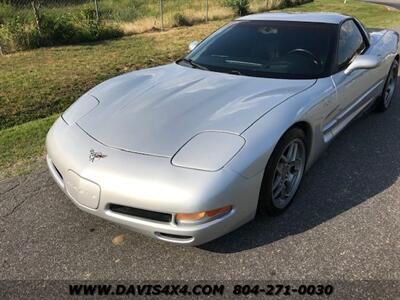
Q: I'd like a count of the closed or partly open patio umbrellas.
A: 0